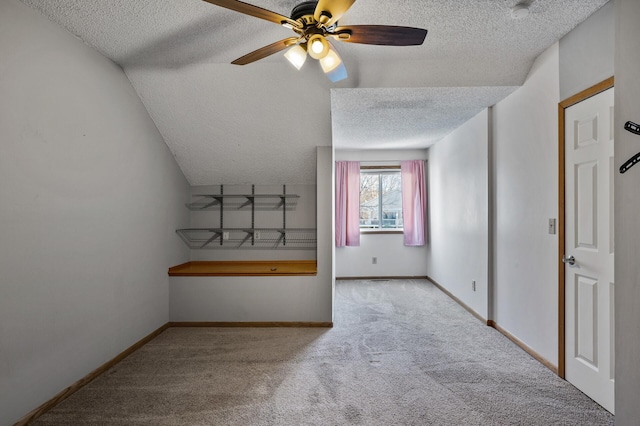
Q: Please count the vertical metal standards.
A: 3